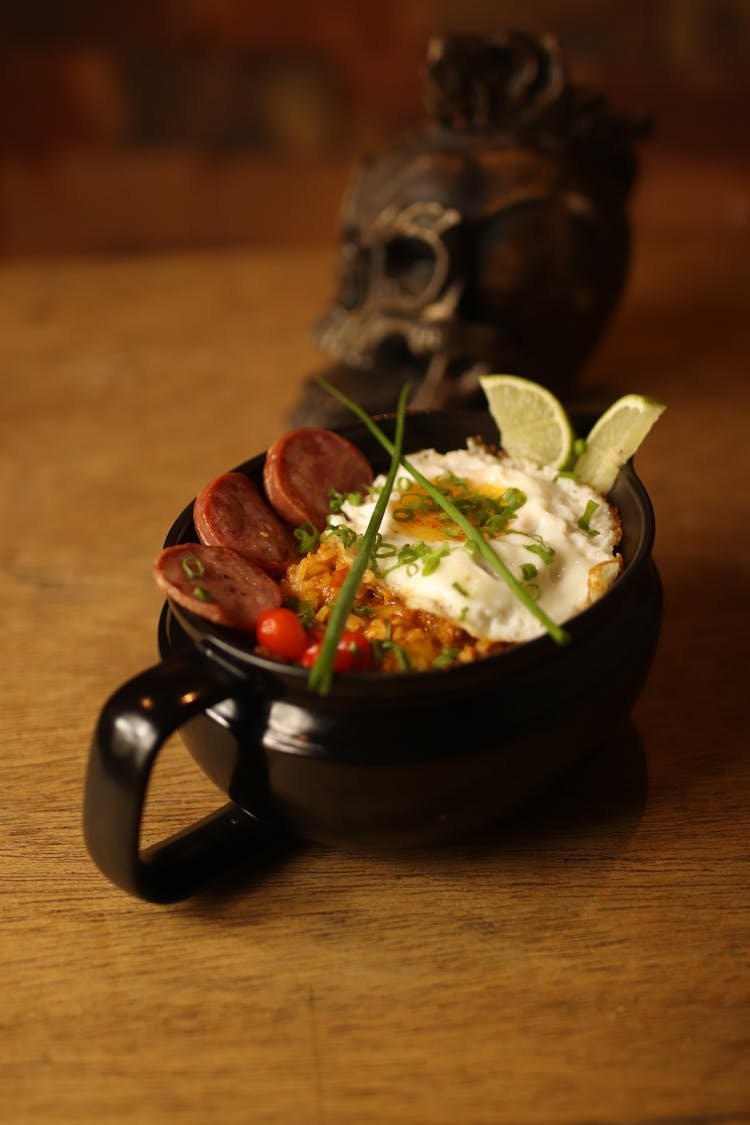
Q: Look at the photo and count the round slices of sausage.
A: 3